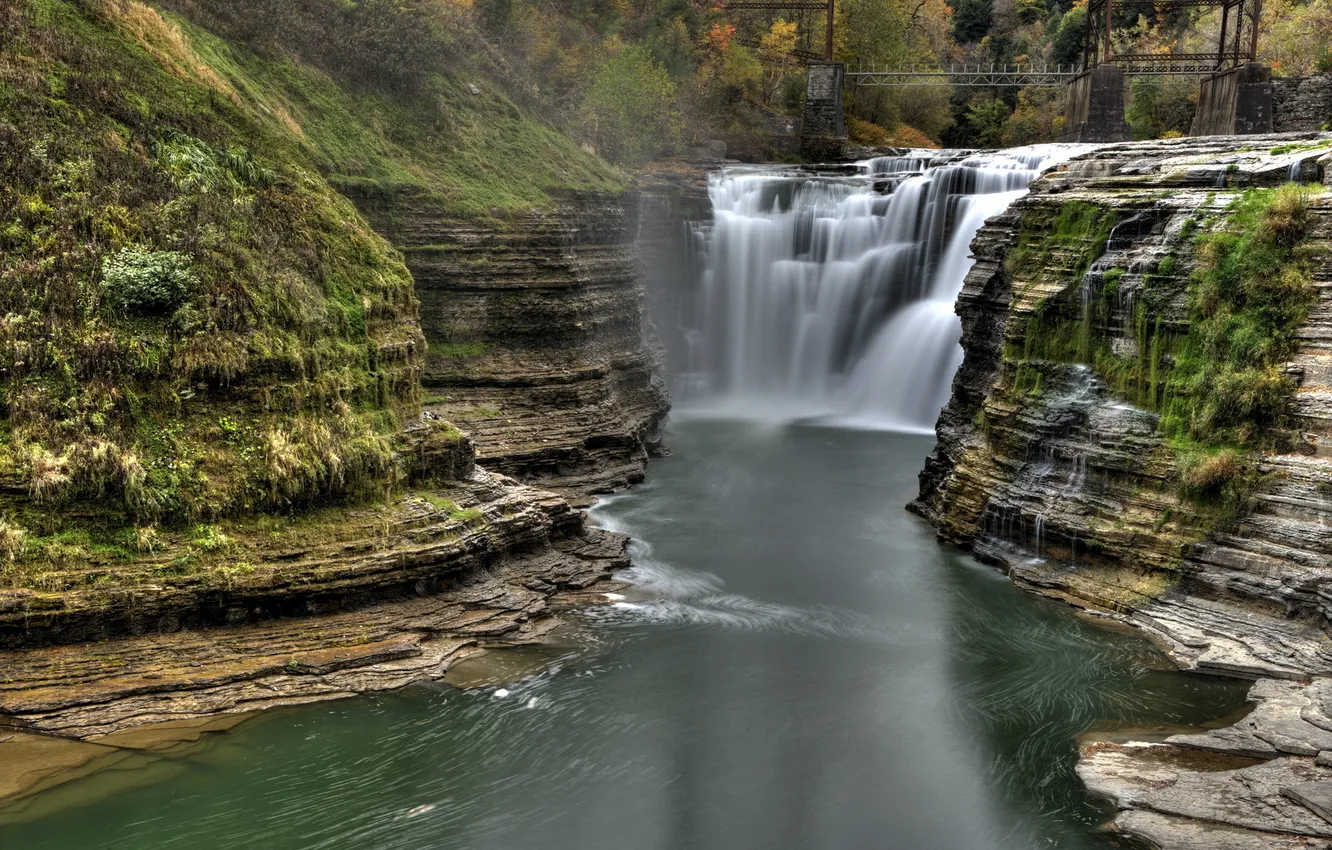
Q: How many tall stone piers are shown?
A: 3